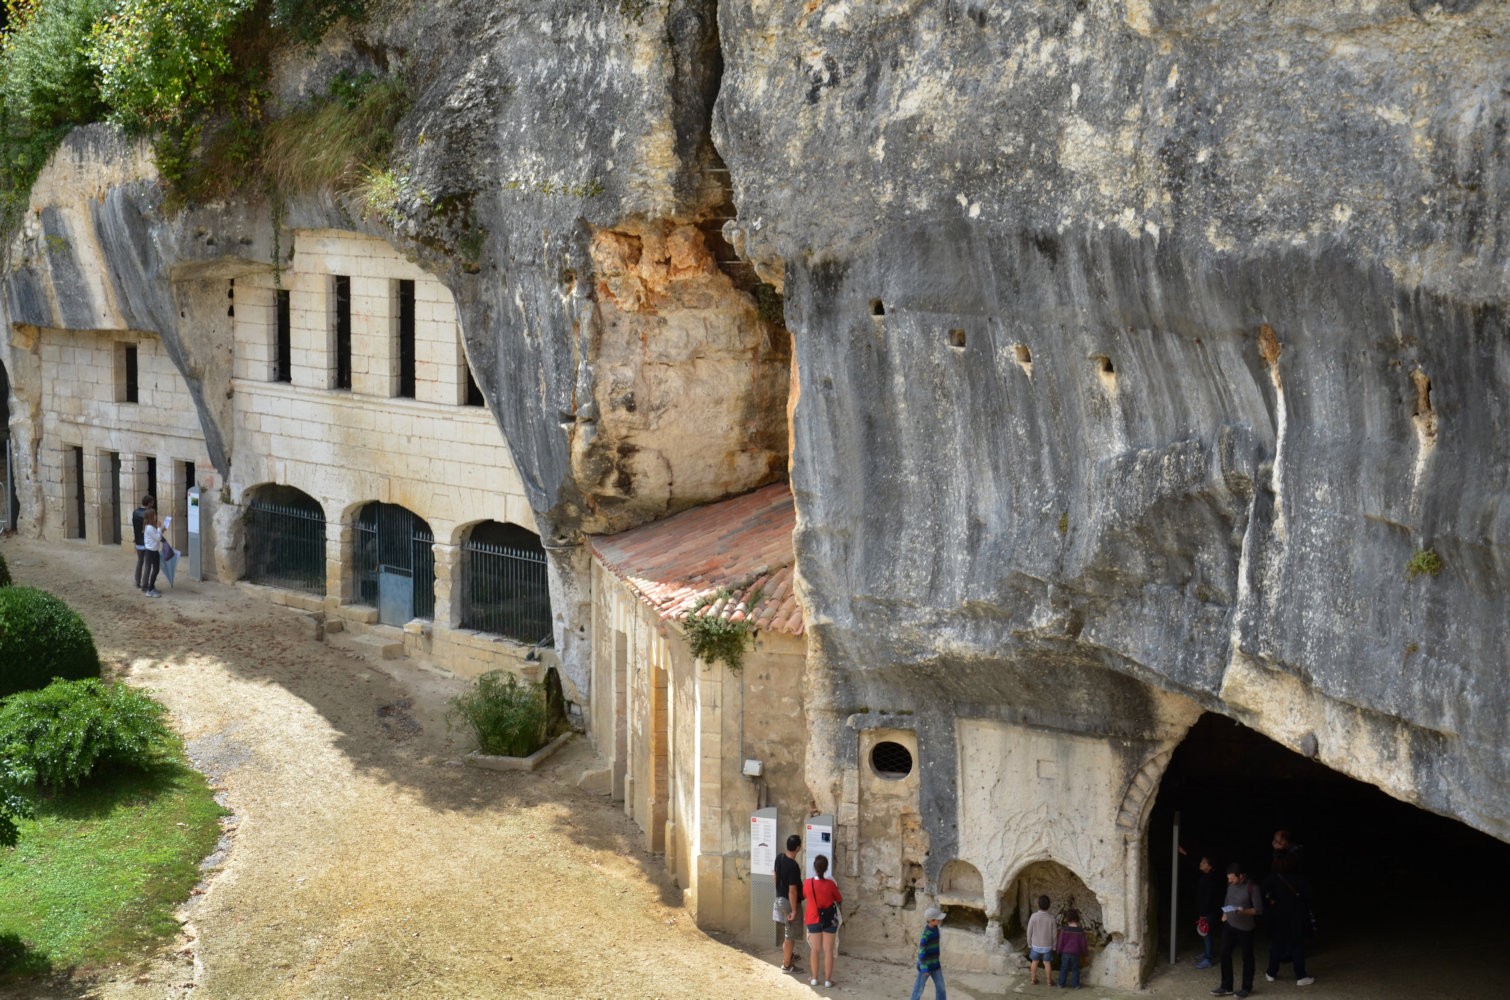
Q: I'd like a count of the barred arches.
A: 3